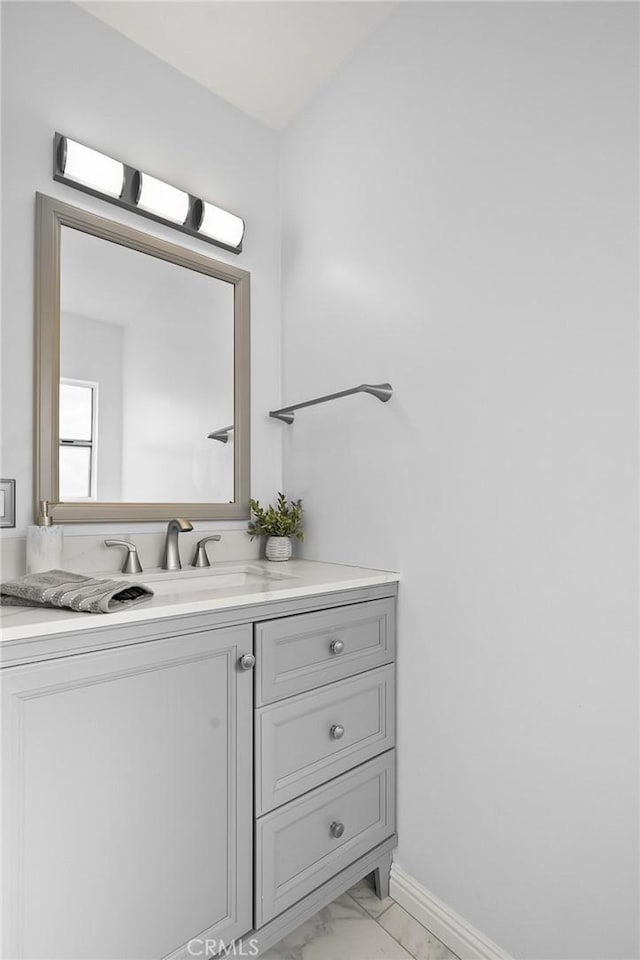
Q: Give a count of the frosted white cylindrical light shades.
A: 3